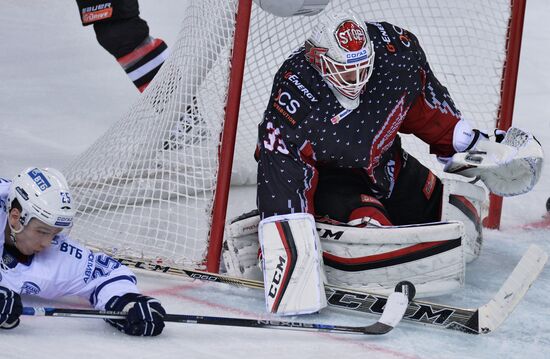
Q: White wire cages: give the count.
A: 1